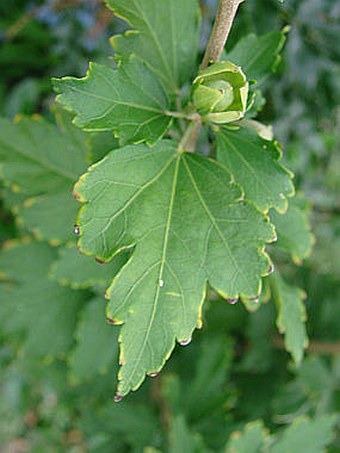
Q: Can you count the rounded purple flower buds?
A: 0